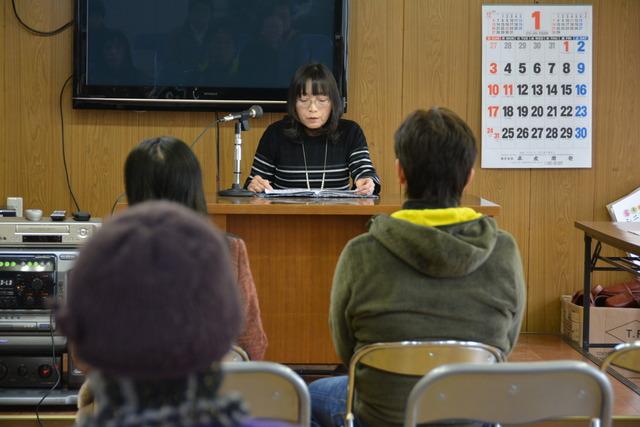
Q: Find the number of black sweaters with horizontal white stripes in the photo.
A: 1